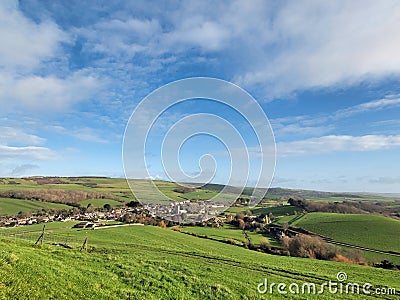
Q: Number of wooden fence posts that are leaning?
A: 2